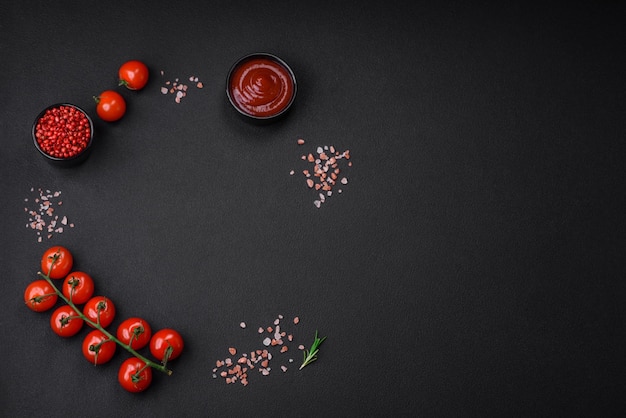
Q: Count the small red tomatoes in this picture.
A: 11